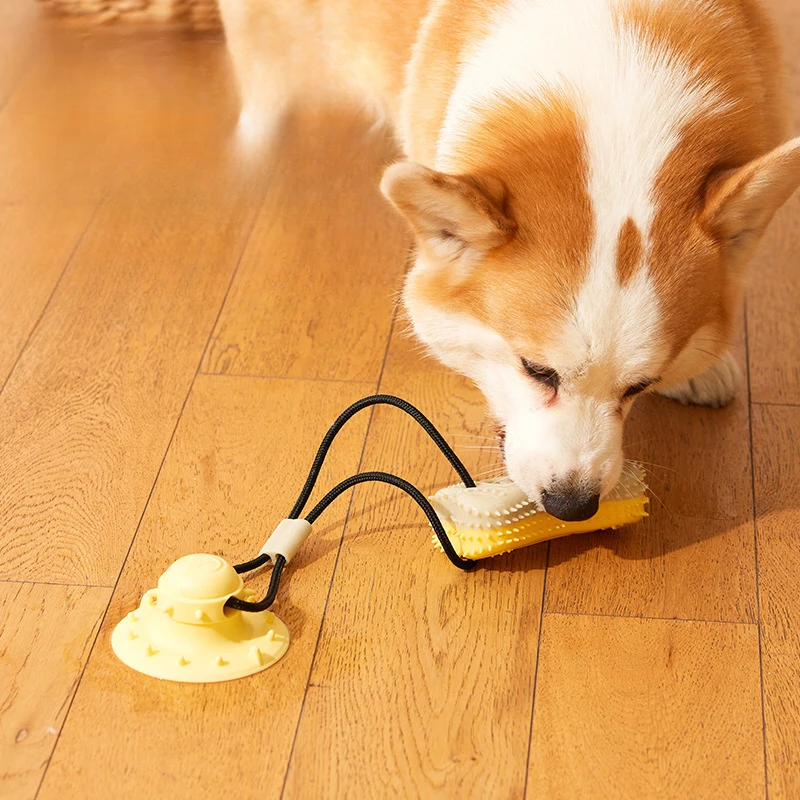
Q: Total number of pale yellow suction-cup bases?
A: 1